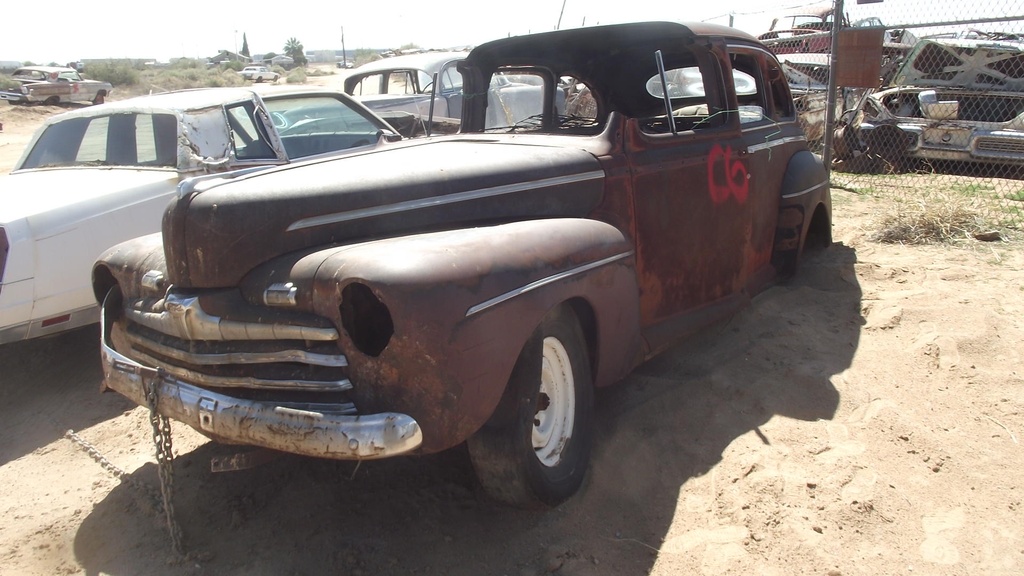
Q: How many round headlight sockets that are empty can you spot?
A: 2